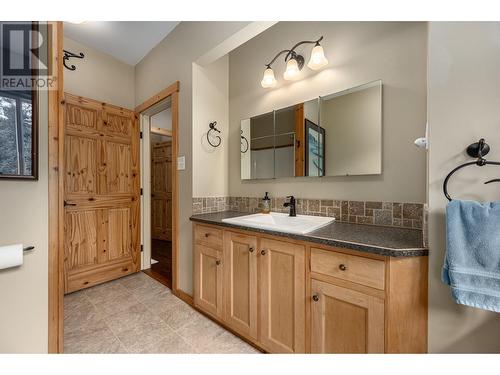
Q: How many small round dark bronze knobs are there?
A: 6